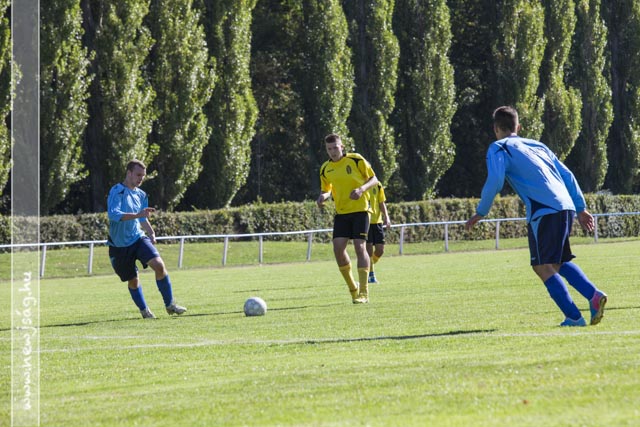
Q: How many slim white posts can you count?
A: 10